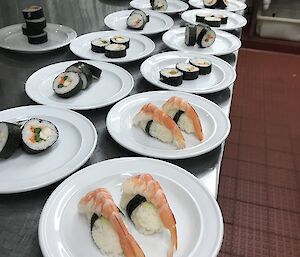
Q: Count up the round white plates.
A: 12